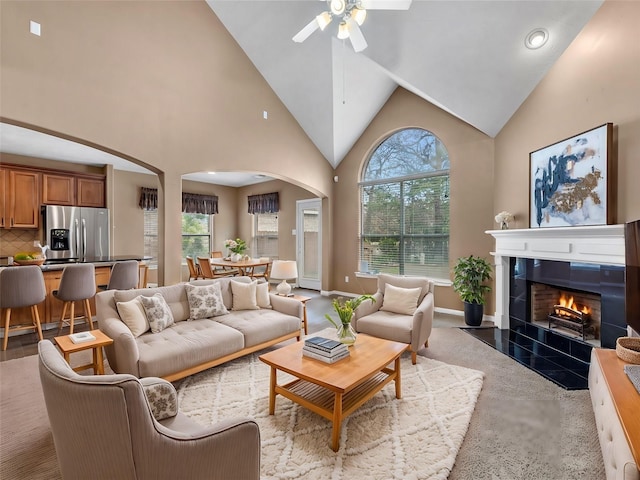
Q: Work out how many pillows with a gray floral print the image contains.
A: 3